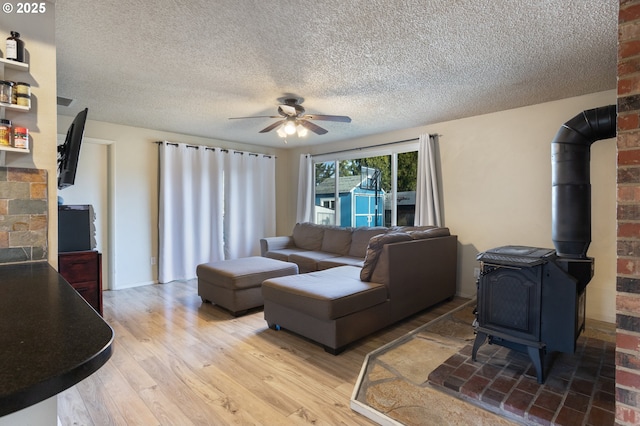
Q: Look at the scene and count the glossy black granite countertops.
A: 1